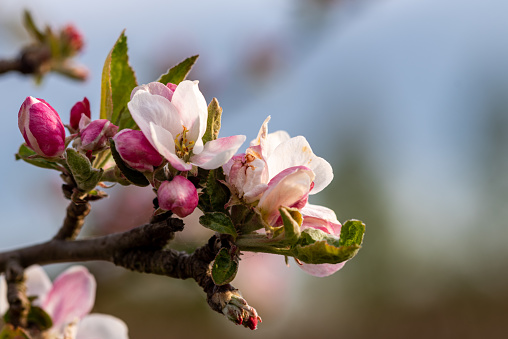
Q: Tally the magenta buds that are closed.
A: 5